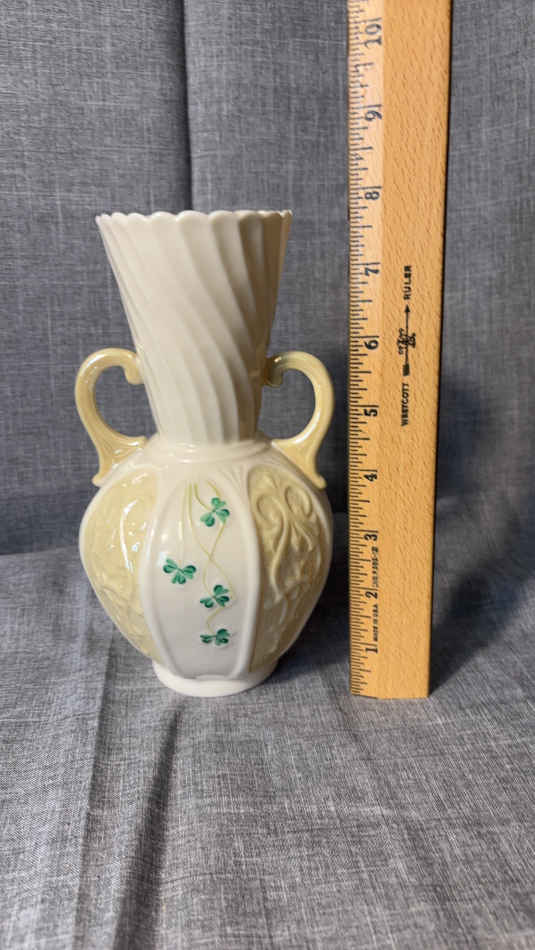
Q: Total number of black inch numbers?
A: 10